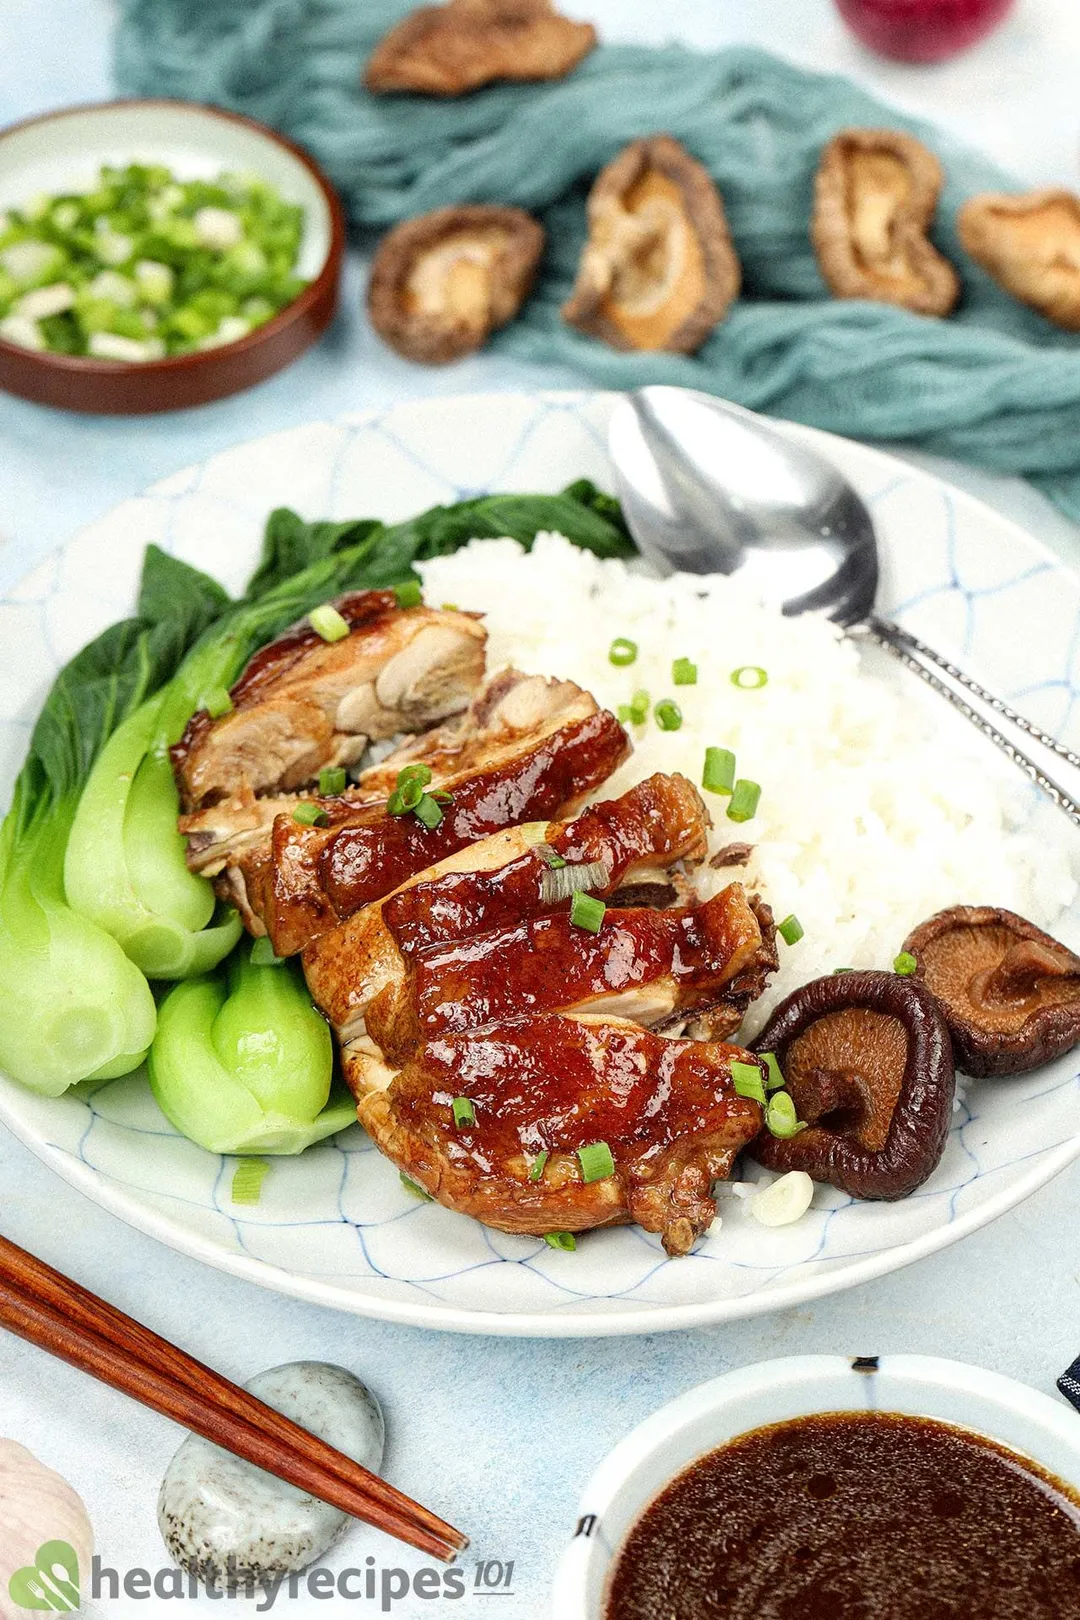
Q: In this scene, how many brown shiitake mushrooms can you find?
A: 7